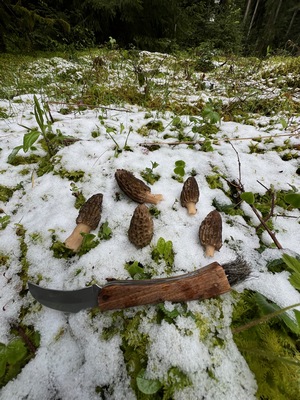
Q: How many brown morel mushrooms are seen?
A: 5